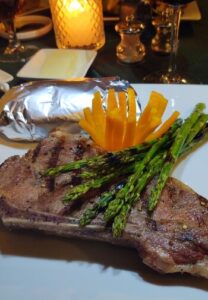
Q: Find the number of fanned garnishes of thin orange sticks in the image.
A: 1